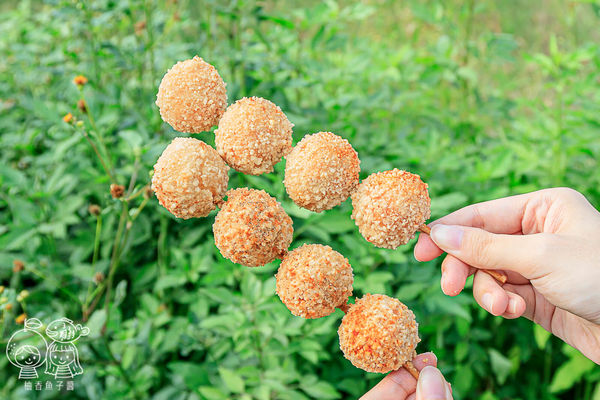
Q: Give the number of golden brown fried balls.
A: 8